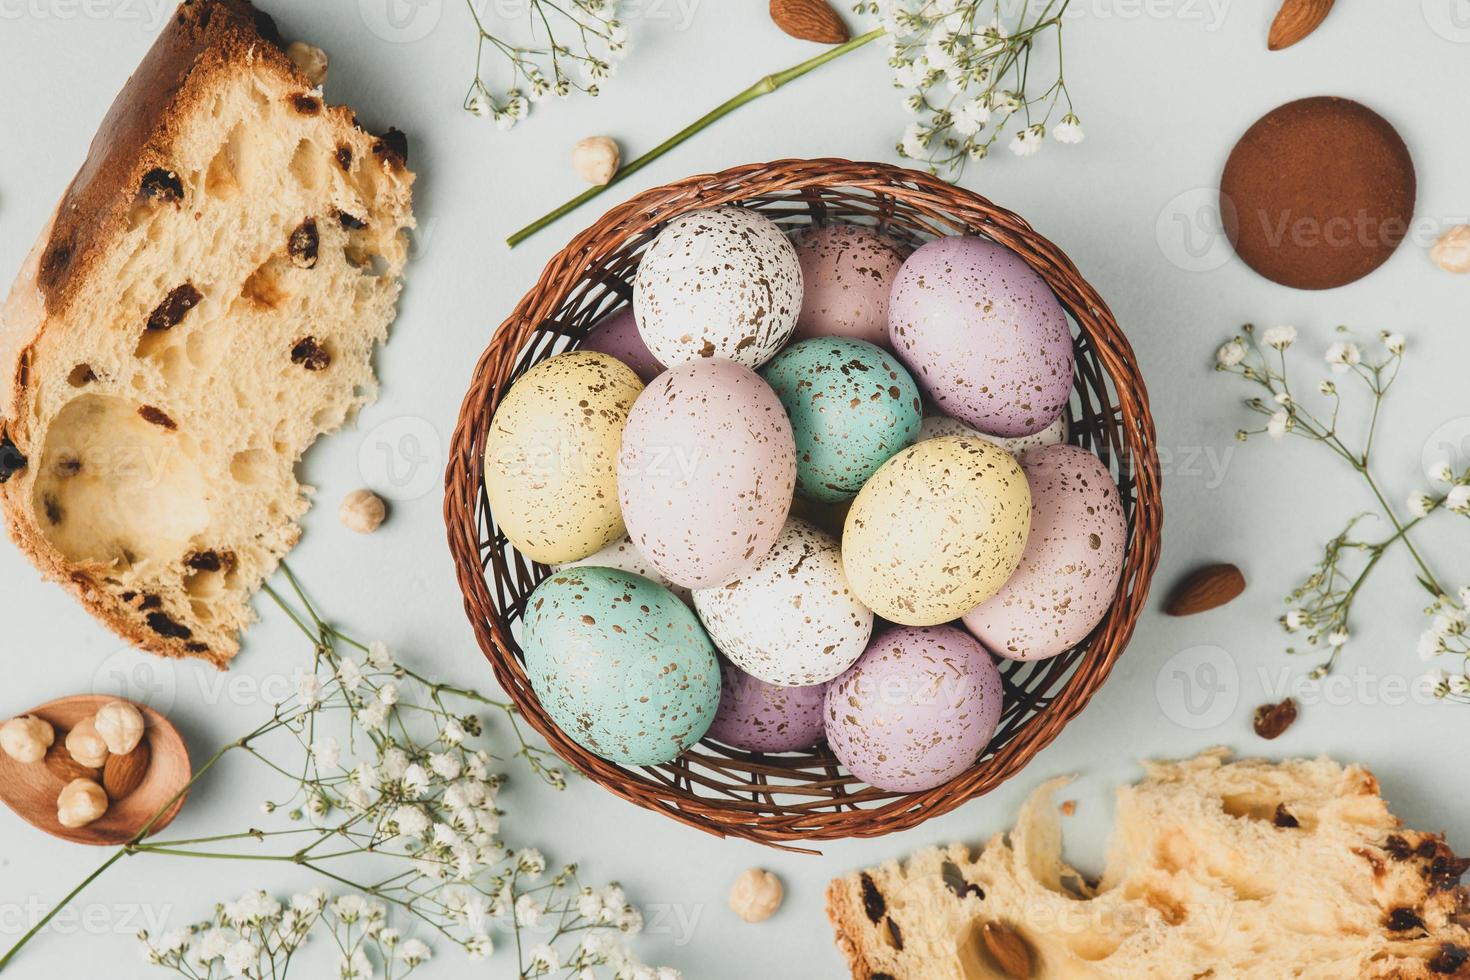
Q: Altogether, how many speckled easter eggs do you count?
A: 15